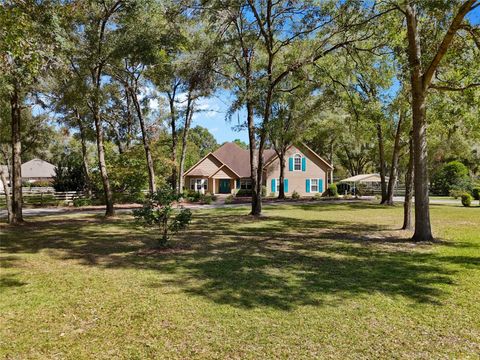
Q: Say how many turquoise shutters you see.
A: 6